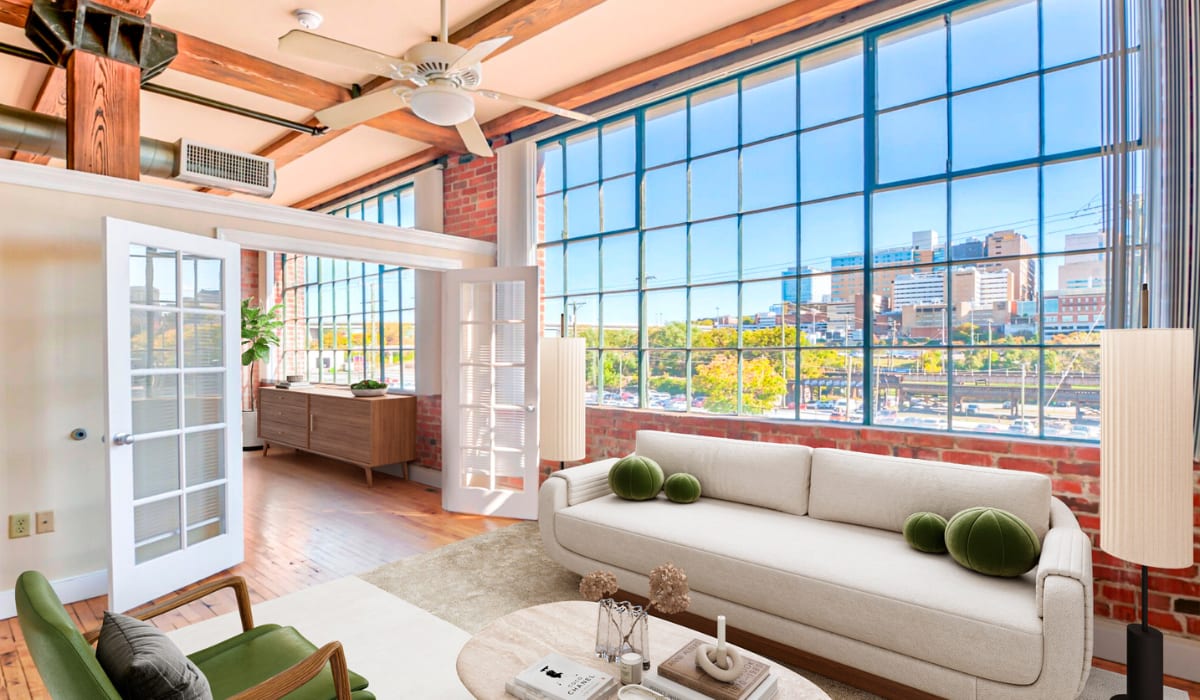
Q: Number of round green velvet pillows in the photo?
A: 4